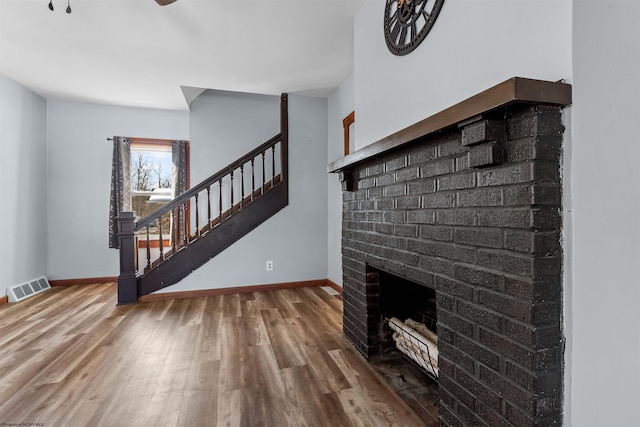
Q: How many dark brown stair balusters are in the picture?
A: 12